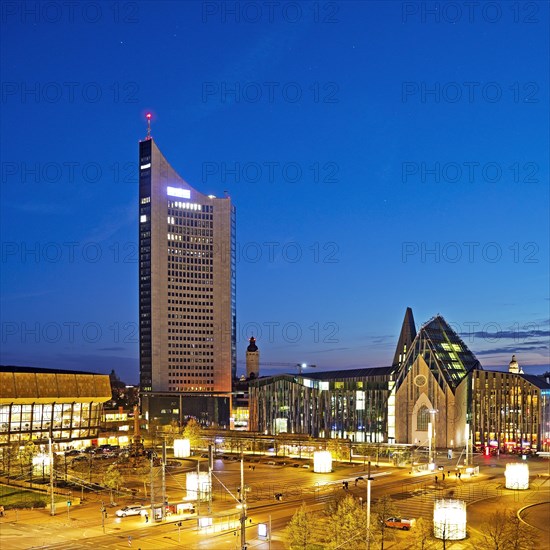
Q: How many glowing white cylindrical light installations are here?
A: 6